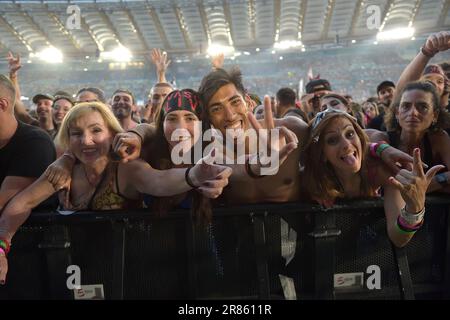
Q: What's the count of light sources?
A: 5